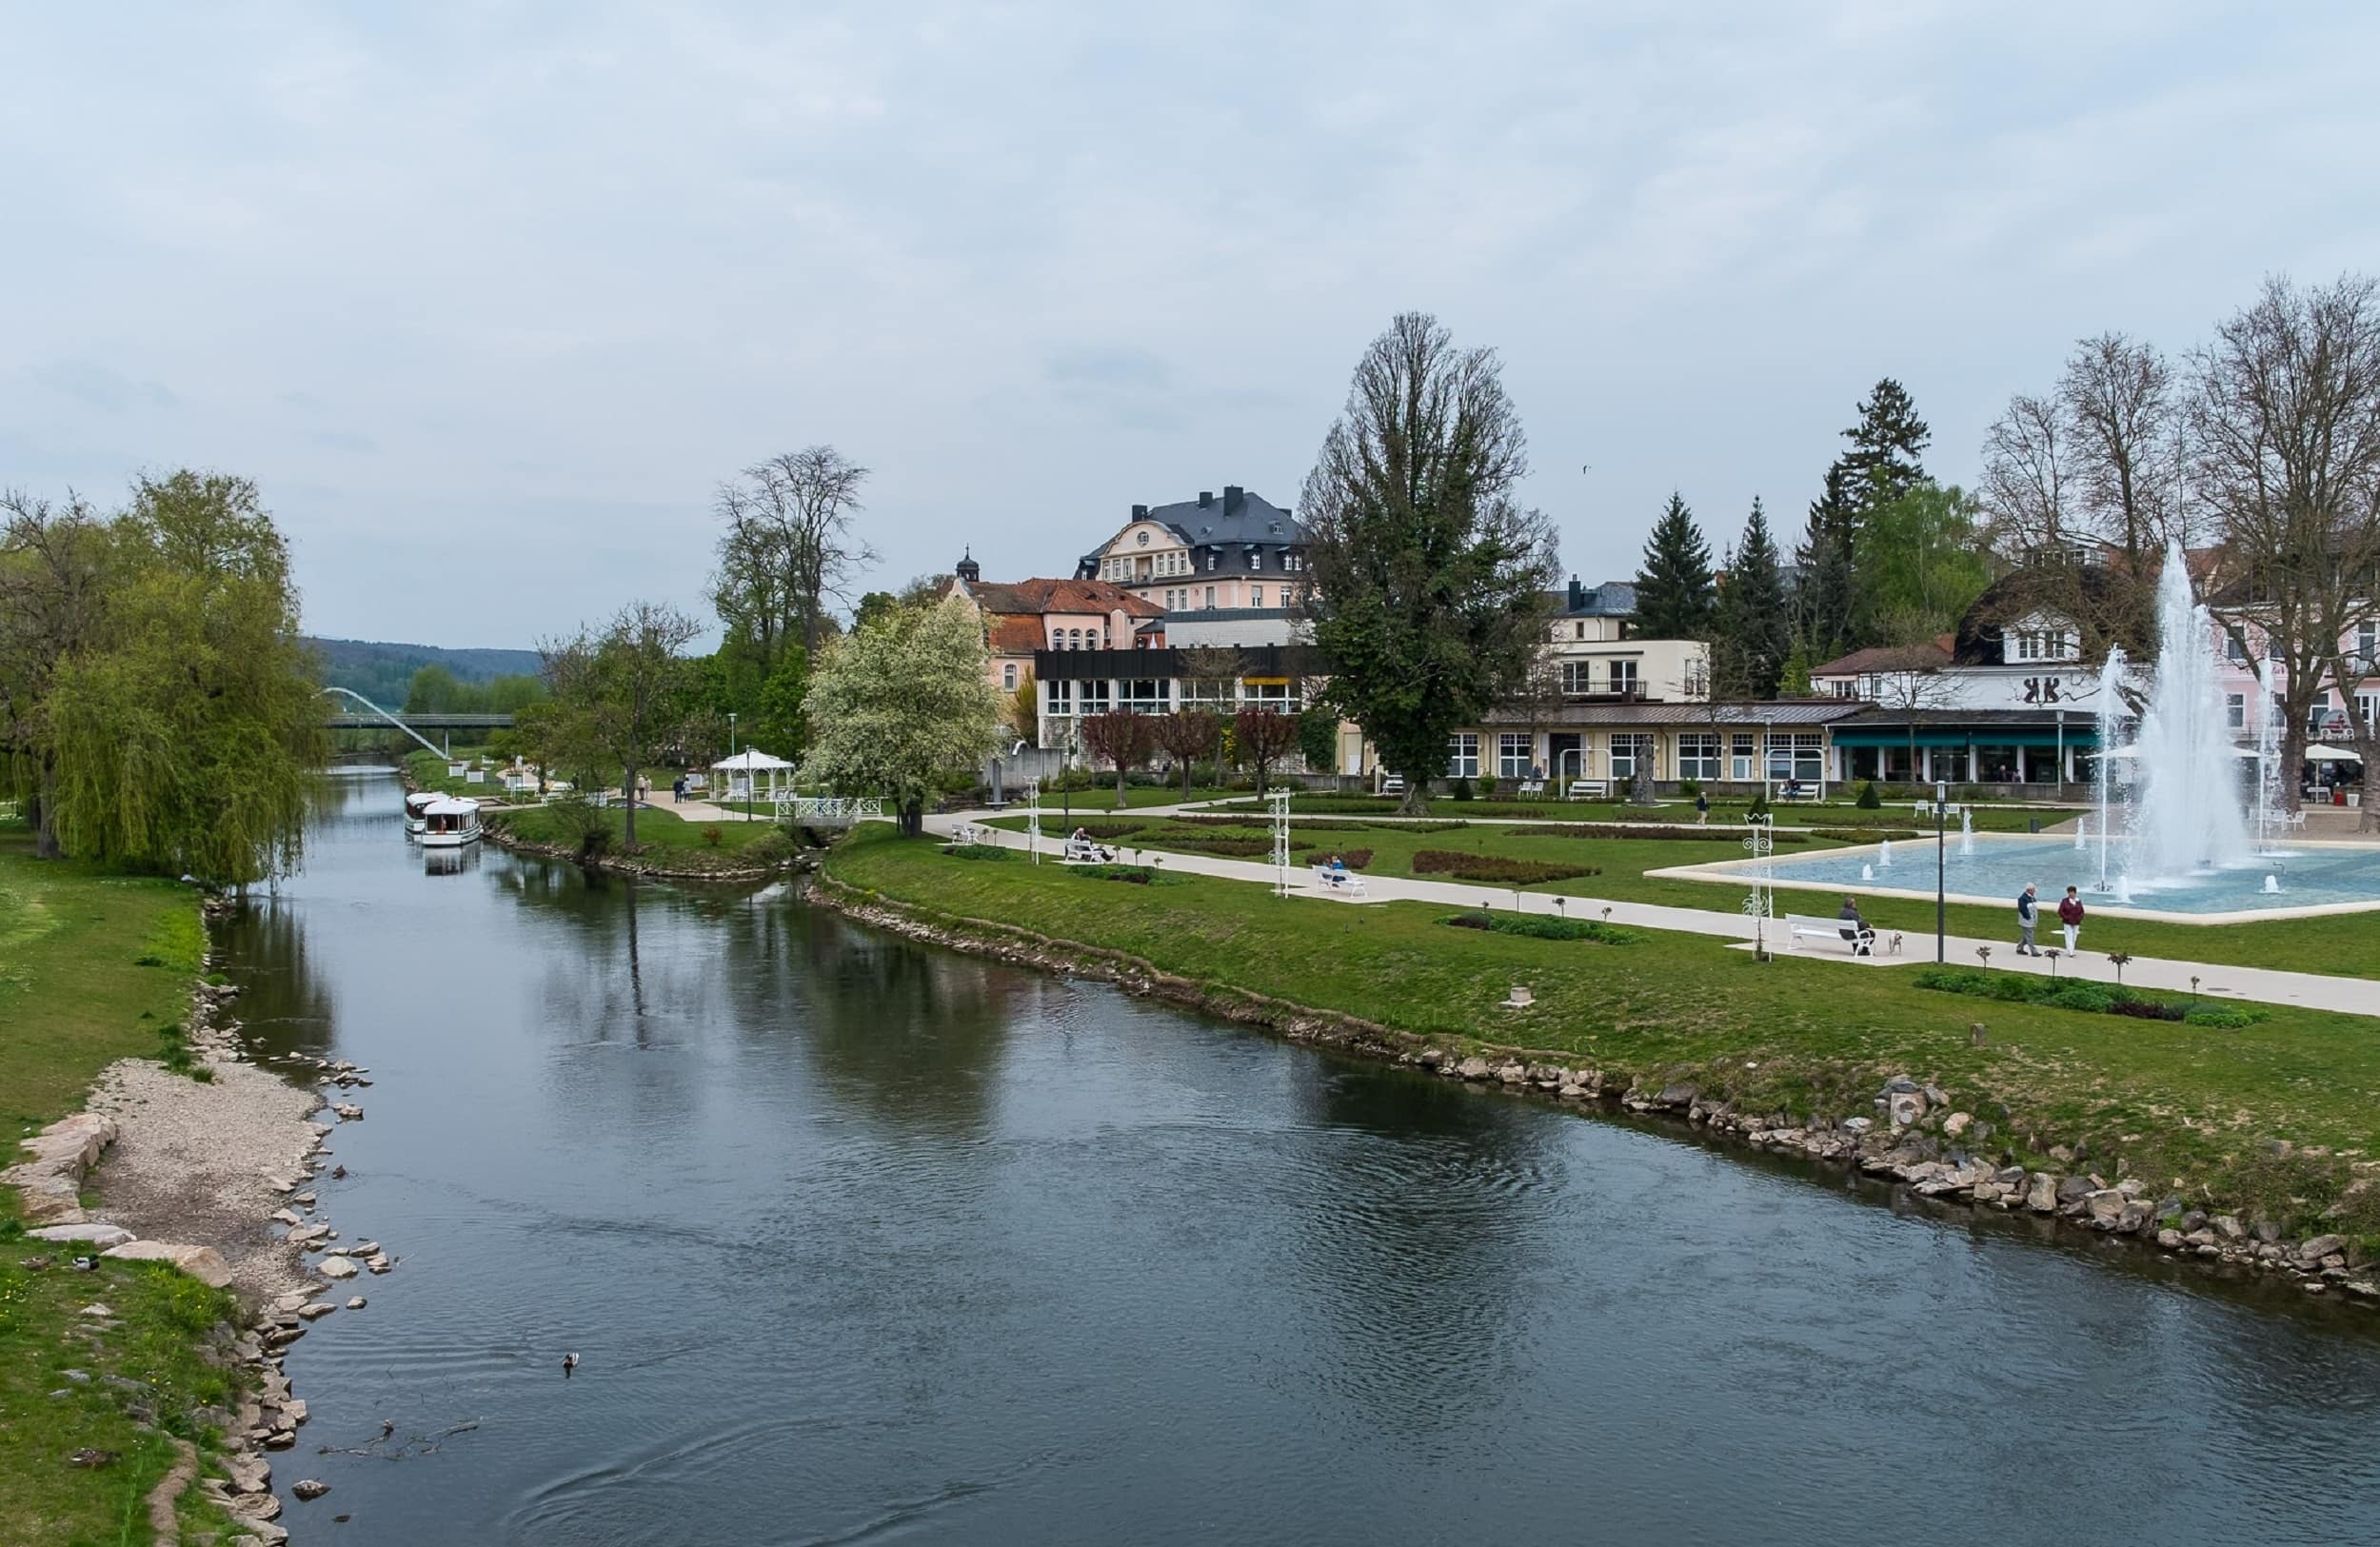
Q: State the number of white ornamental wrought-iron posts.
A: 3